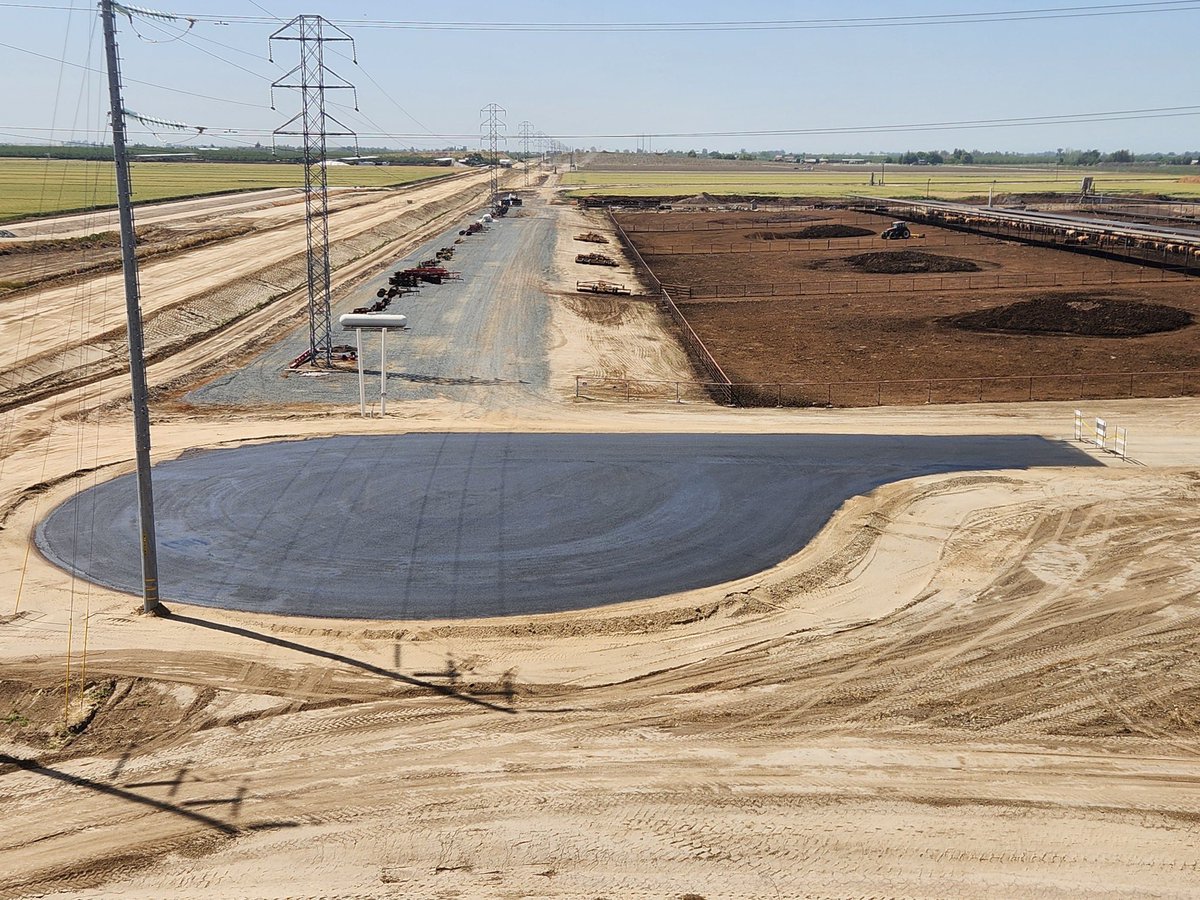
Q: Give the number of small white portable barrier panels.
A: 3